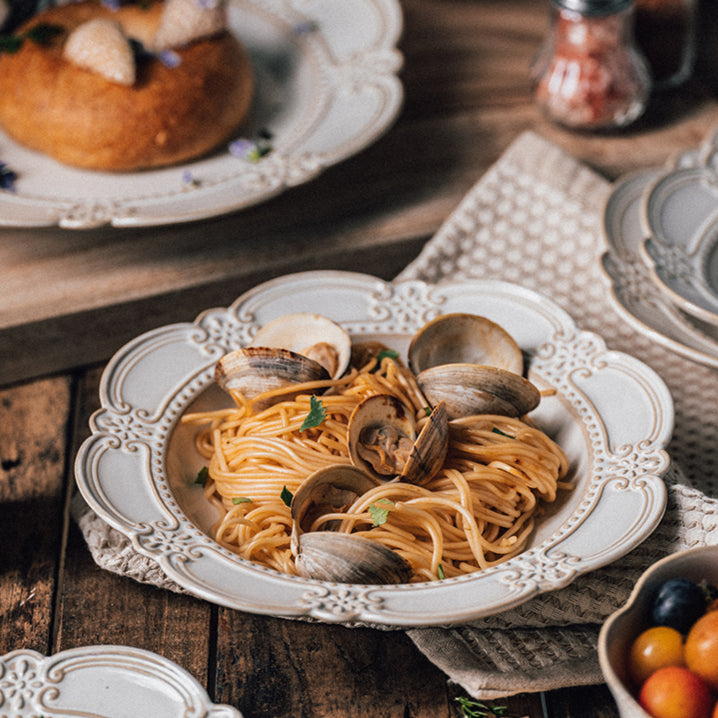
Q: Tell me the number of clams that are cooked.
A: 4